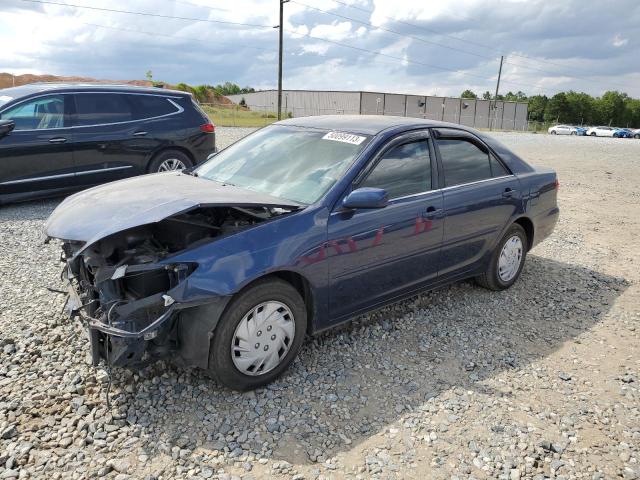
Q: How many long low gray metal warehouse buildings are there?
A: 1